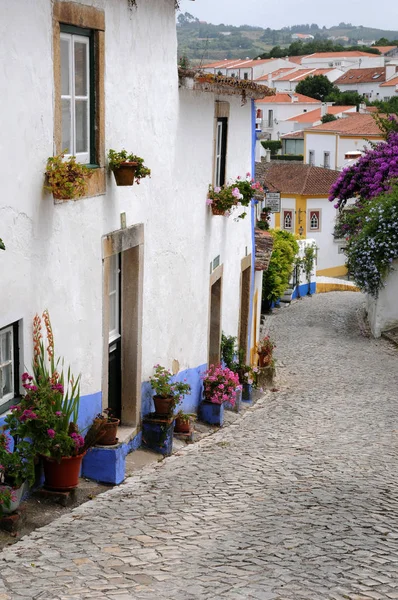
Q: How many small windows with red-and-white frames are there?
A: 2